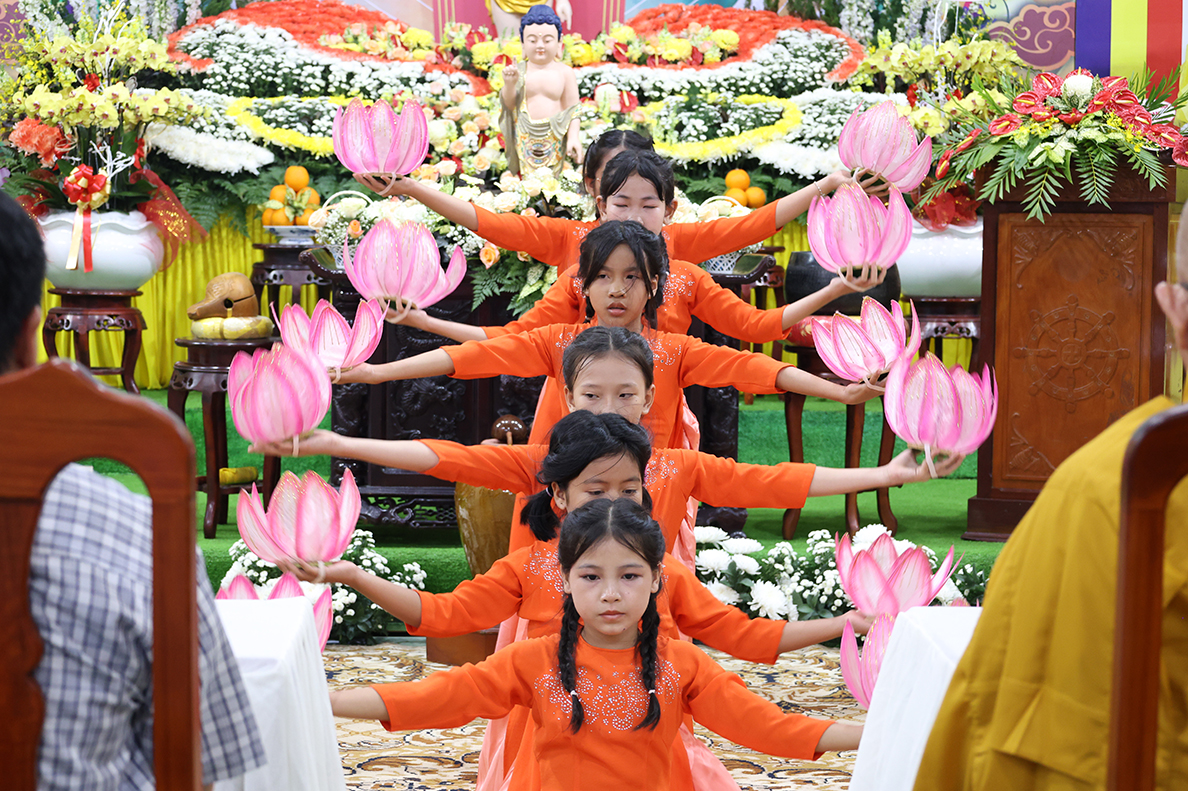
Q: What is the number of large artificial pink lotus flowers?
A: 12